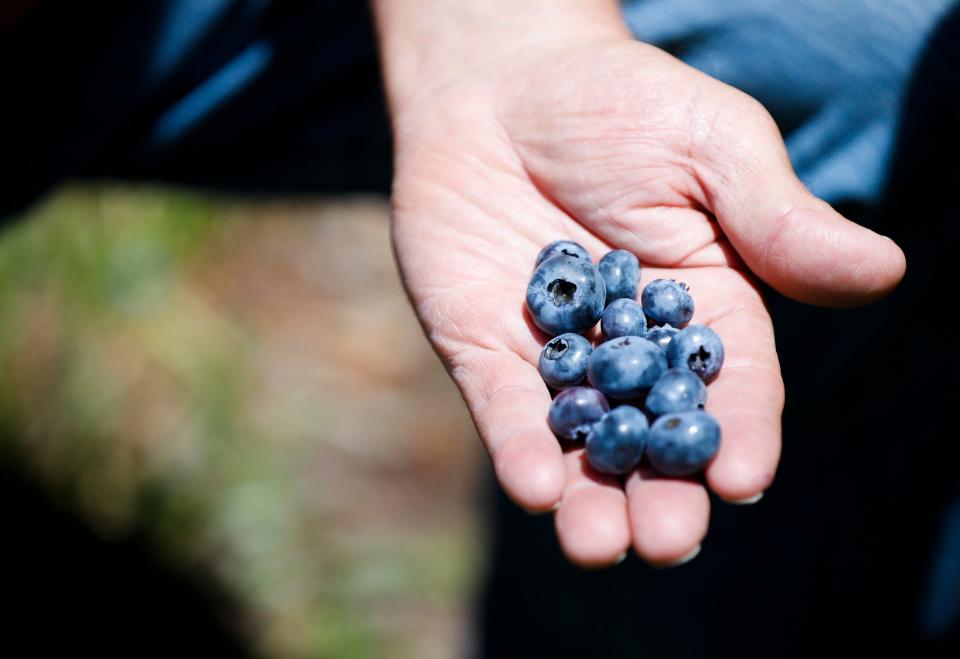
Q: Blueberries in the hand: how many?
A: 13